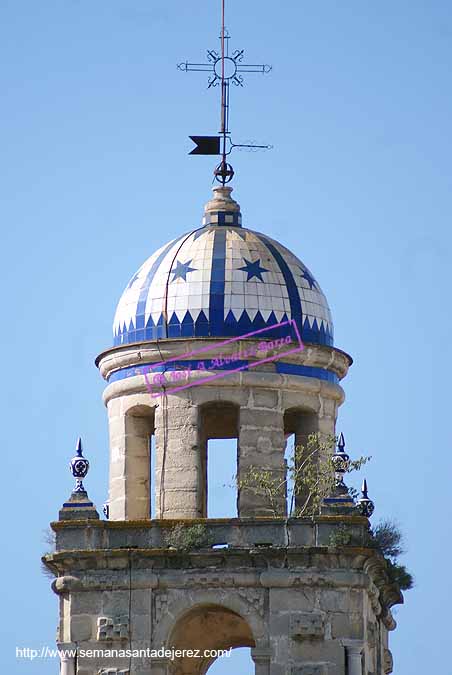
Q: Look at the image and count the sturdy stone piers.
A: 4